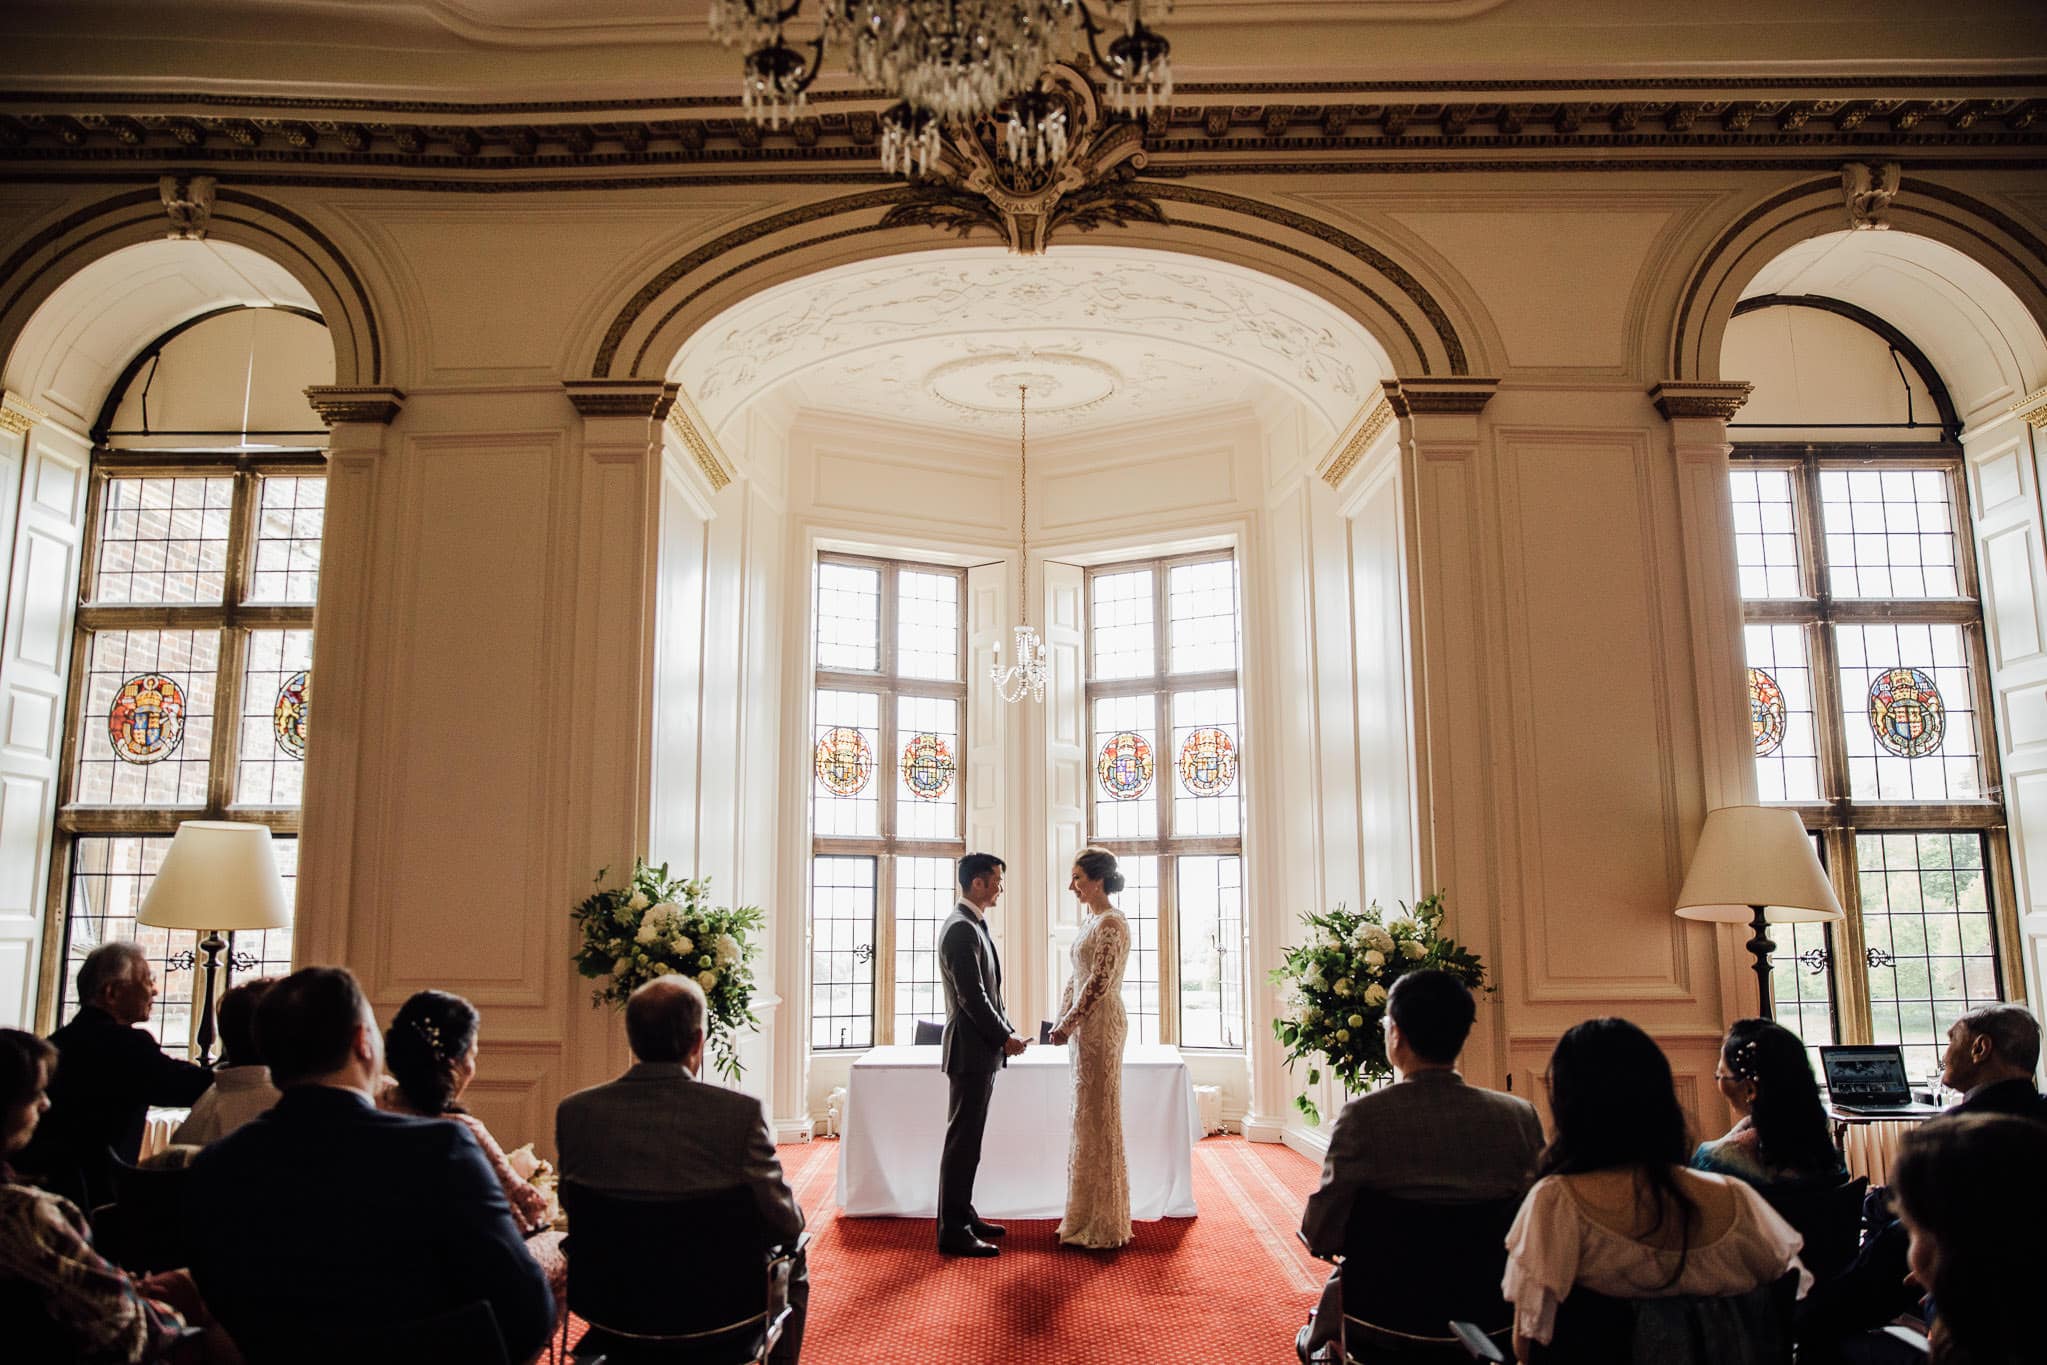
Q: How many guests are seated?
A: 11